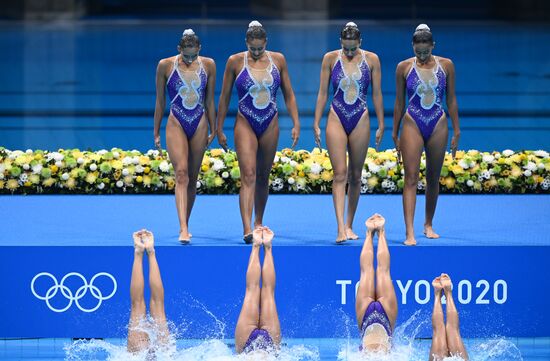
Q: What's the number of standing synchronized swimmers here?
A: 4